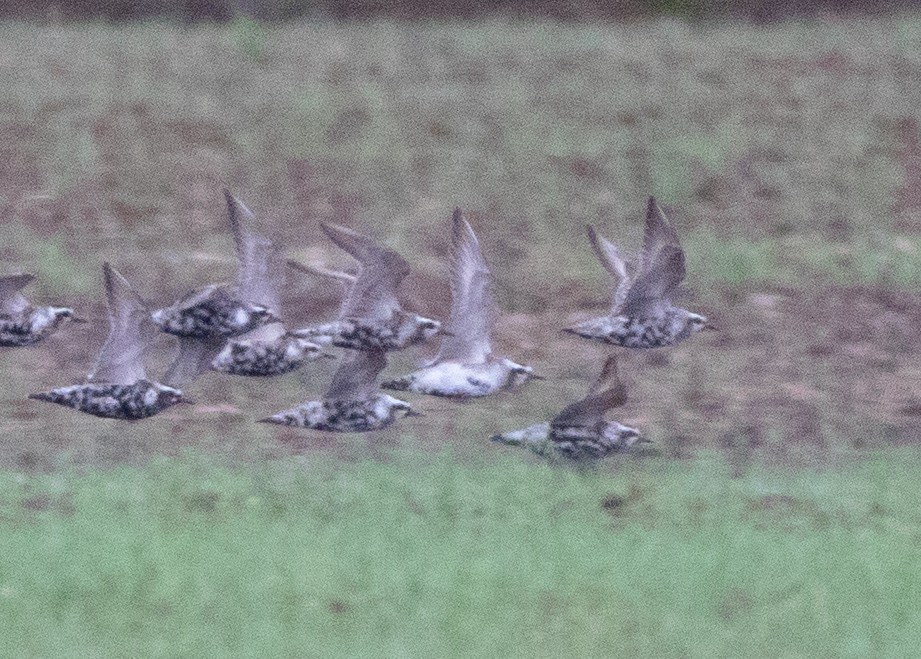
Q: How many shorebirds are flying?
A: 9